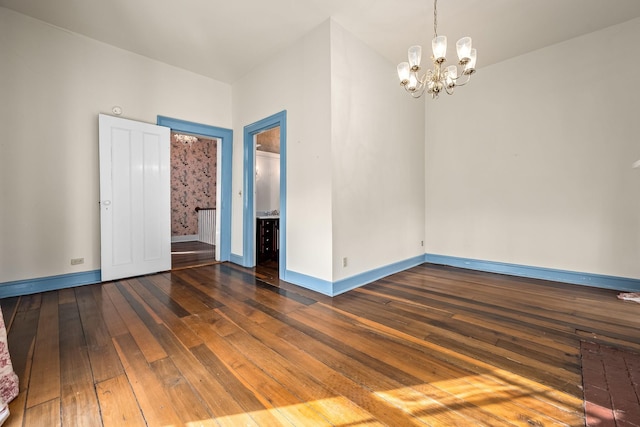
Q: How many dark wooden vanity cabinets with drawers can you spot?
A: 1